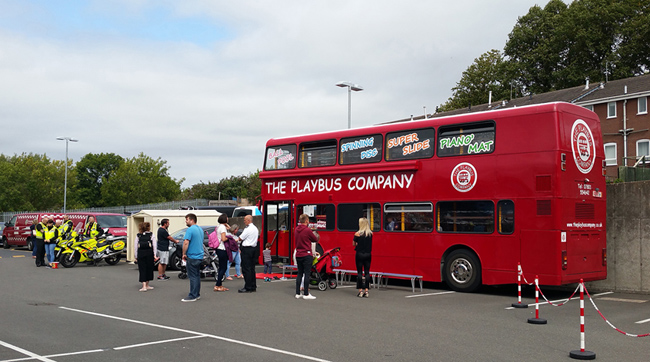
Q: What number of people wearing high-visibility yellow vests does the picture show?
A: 5